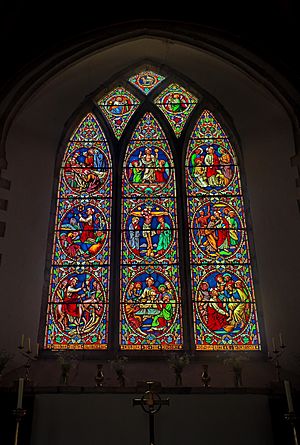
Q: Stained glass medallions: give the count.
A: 12